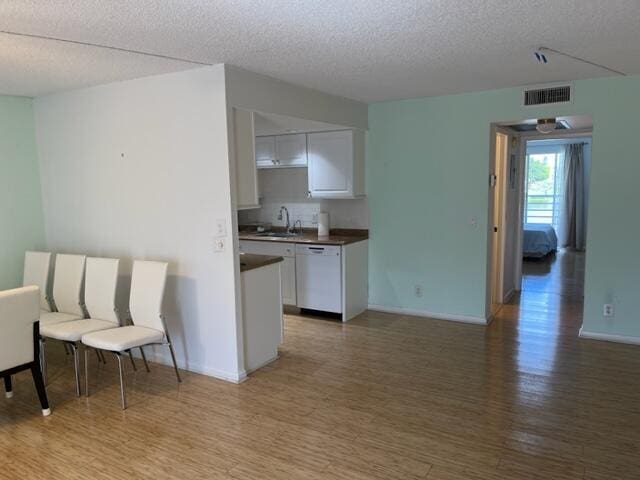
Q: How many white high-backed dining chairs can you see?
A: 4